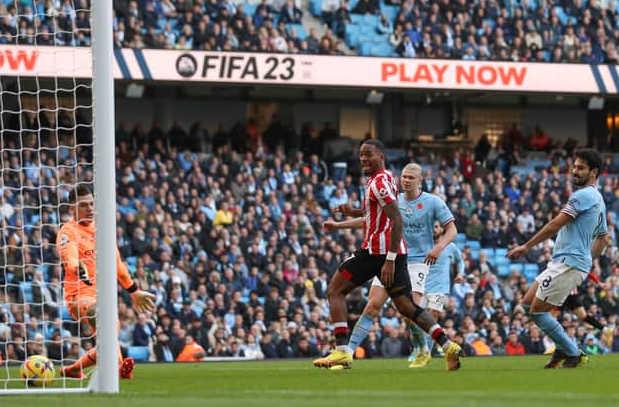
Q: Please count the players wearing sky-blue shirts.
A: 3